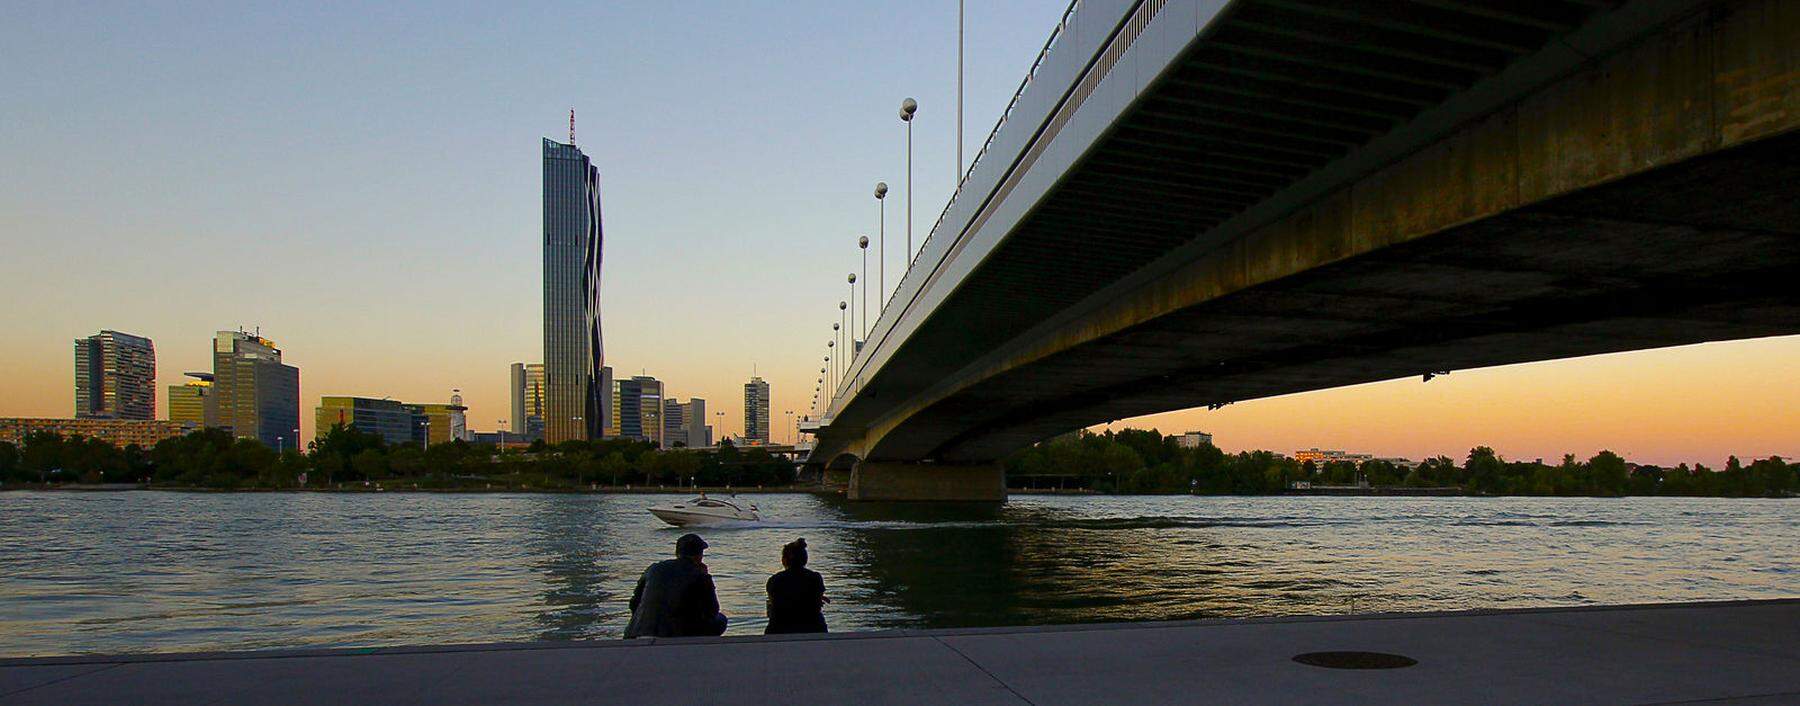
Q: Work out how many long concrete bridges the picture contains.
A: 1